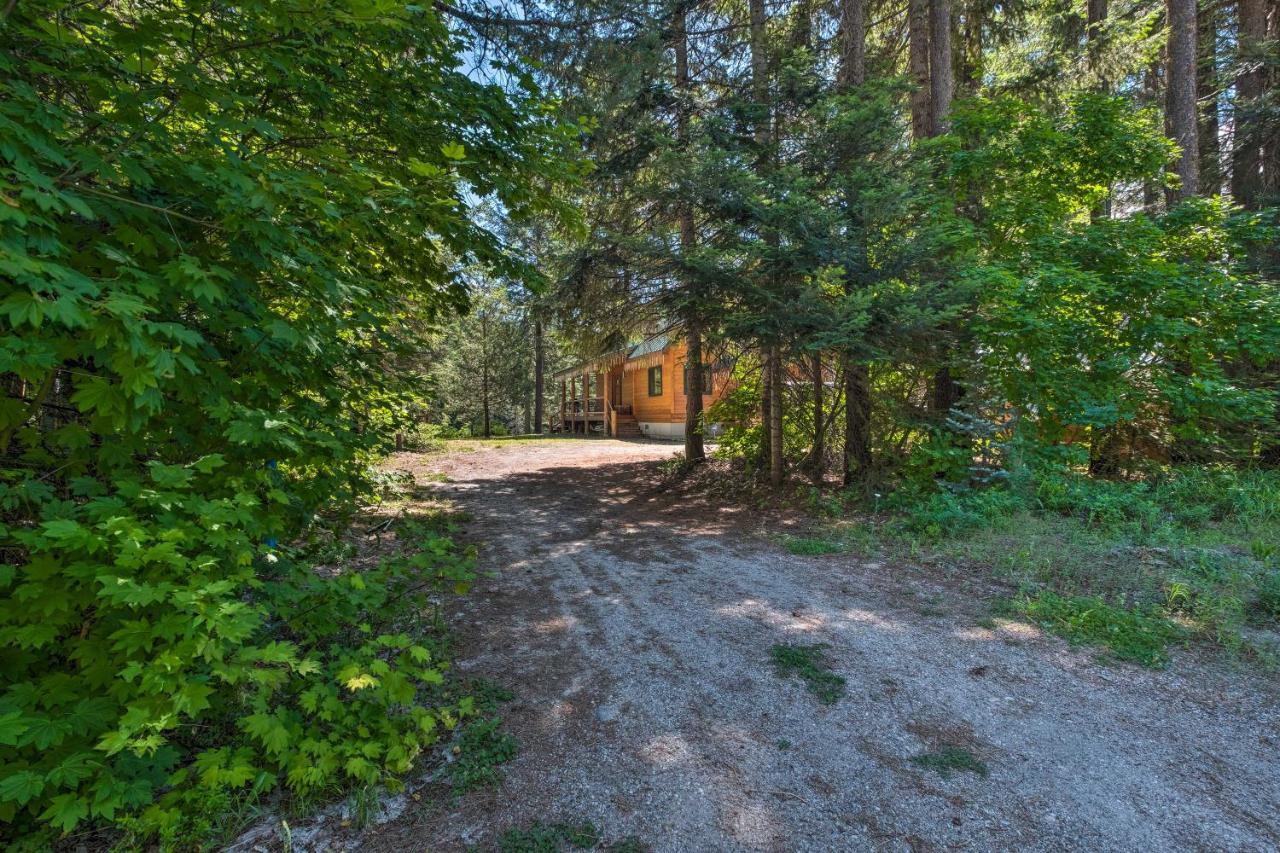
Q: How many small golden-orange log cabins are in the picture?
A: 1